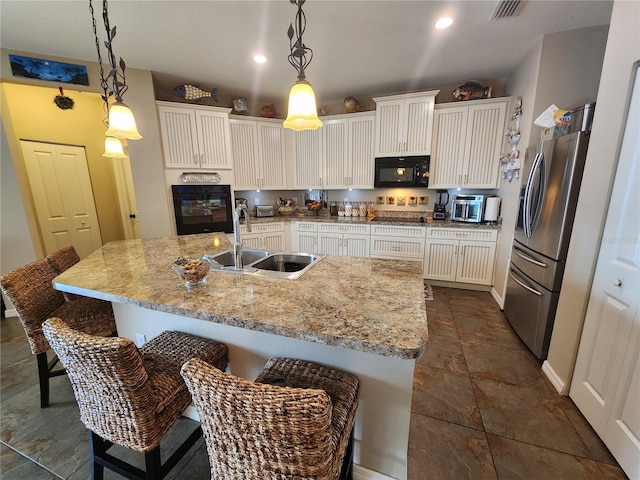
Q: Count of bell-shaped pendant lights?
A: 3